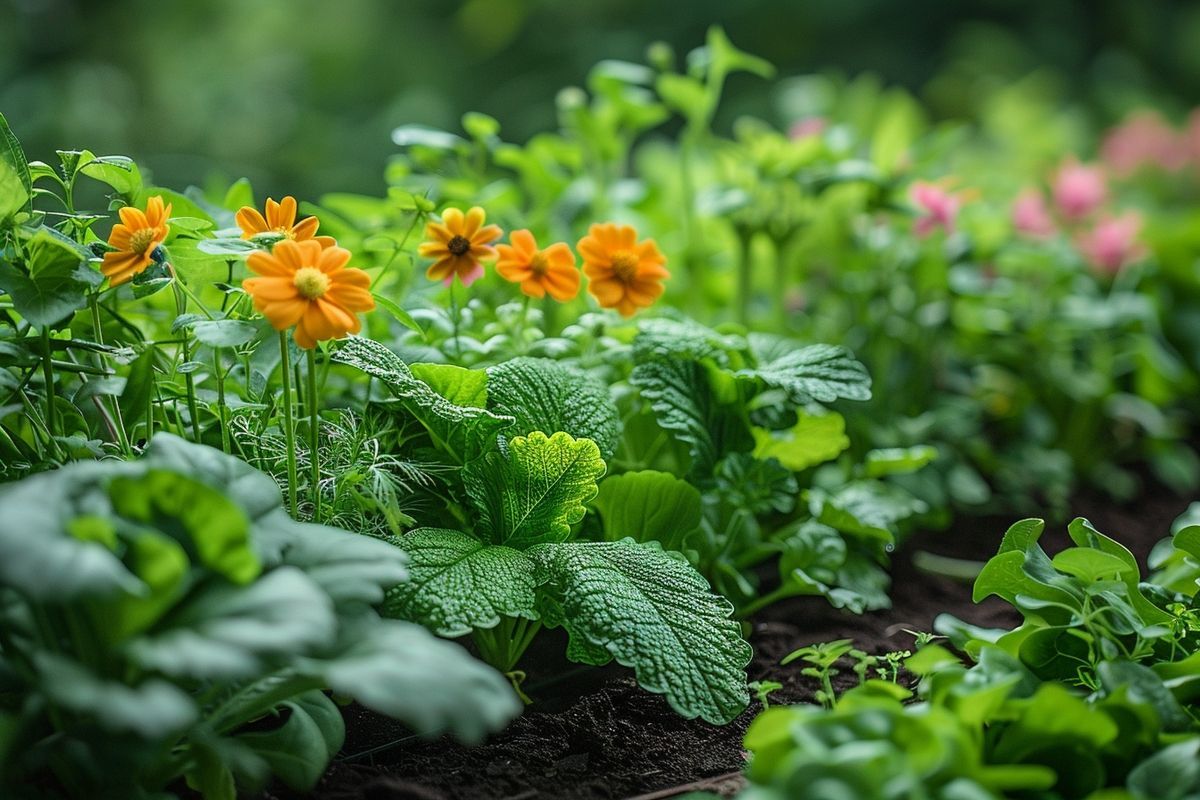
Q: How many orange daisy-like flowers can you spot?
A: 6